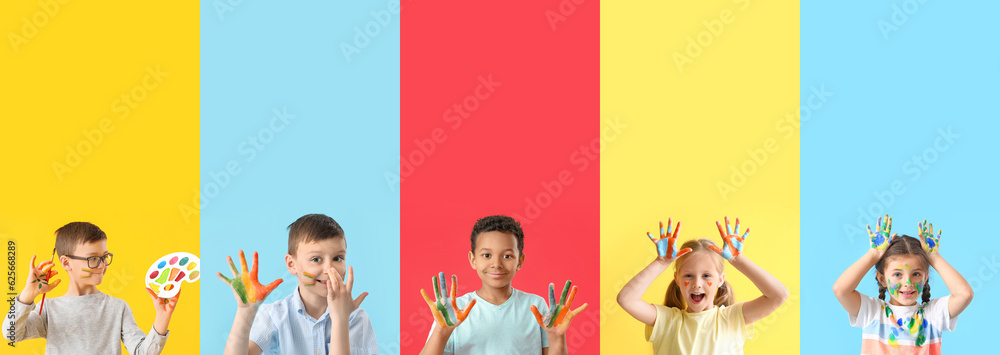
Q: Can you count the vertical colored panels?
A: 5